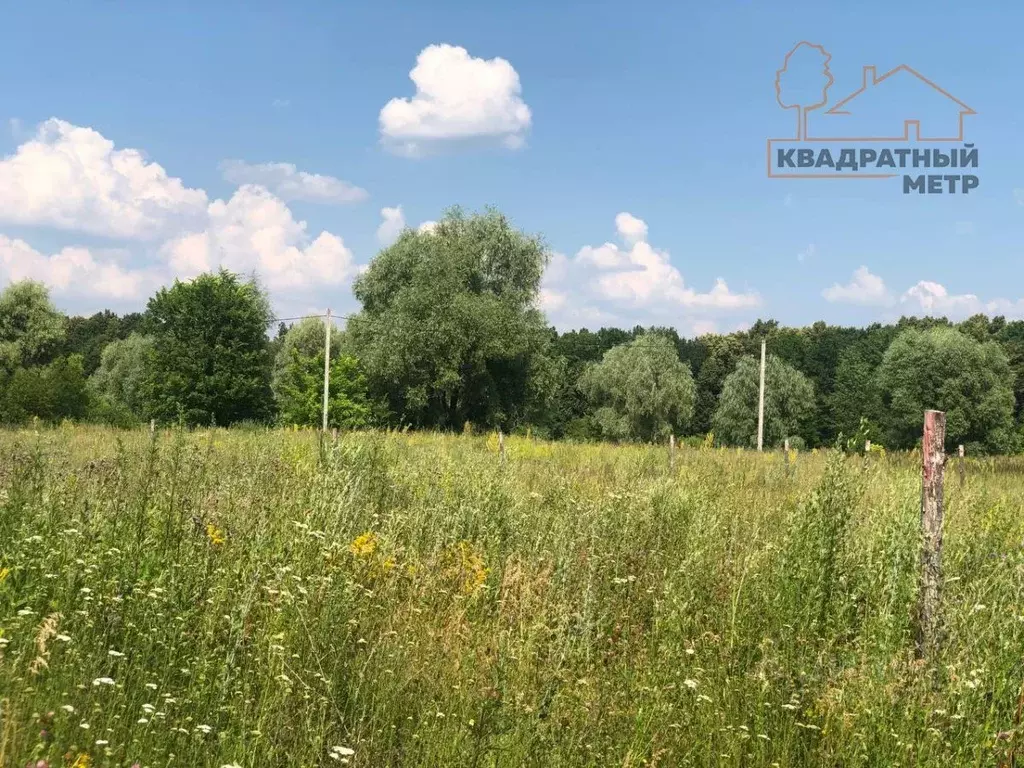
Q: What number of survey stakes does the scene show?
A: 8